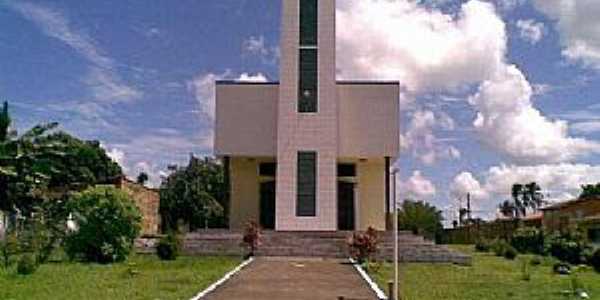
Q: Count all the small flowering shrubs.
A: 2